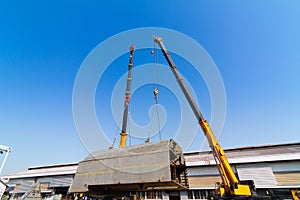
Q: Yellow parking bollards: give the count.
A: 0